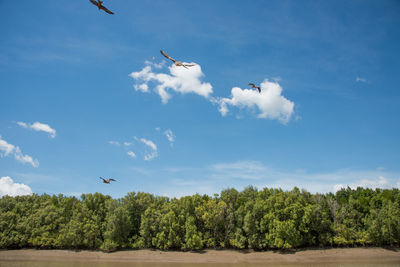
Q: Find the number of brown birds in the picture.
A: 4